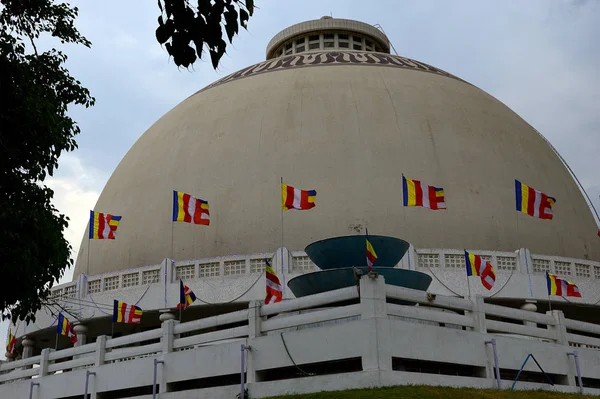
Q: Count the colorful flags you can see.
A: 13